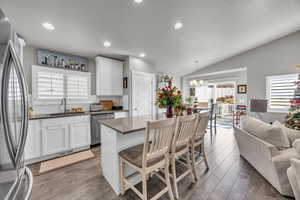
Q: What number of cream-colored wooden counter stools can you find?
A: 3